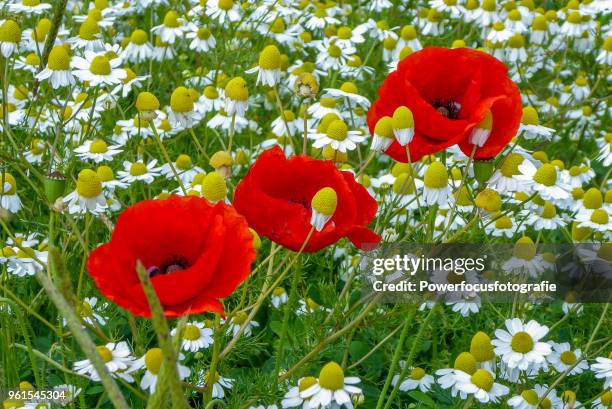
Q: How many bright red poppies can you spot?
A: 3